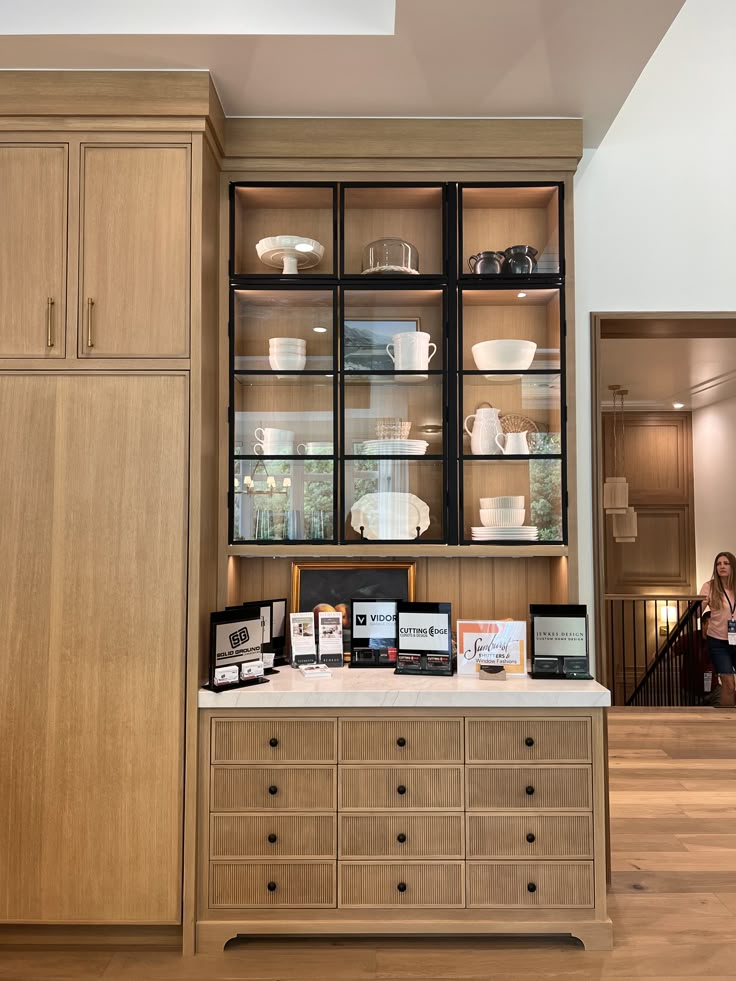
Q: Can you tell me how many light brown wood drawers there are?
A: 12